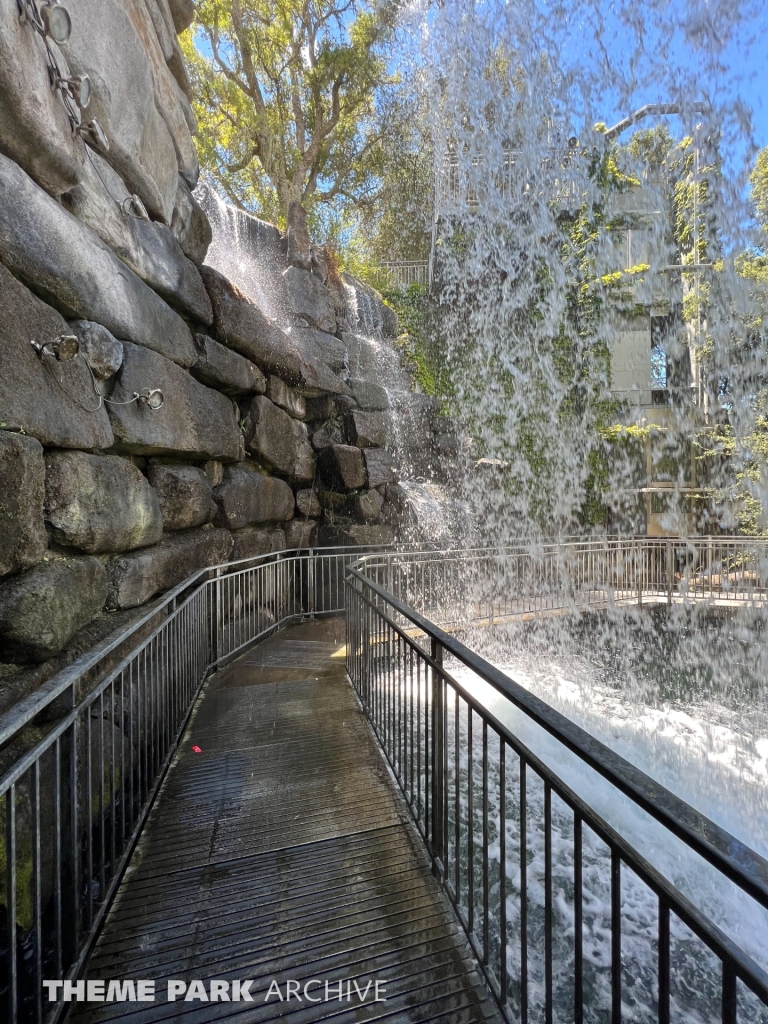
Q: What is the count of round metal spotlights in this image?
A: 6